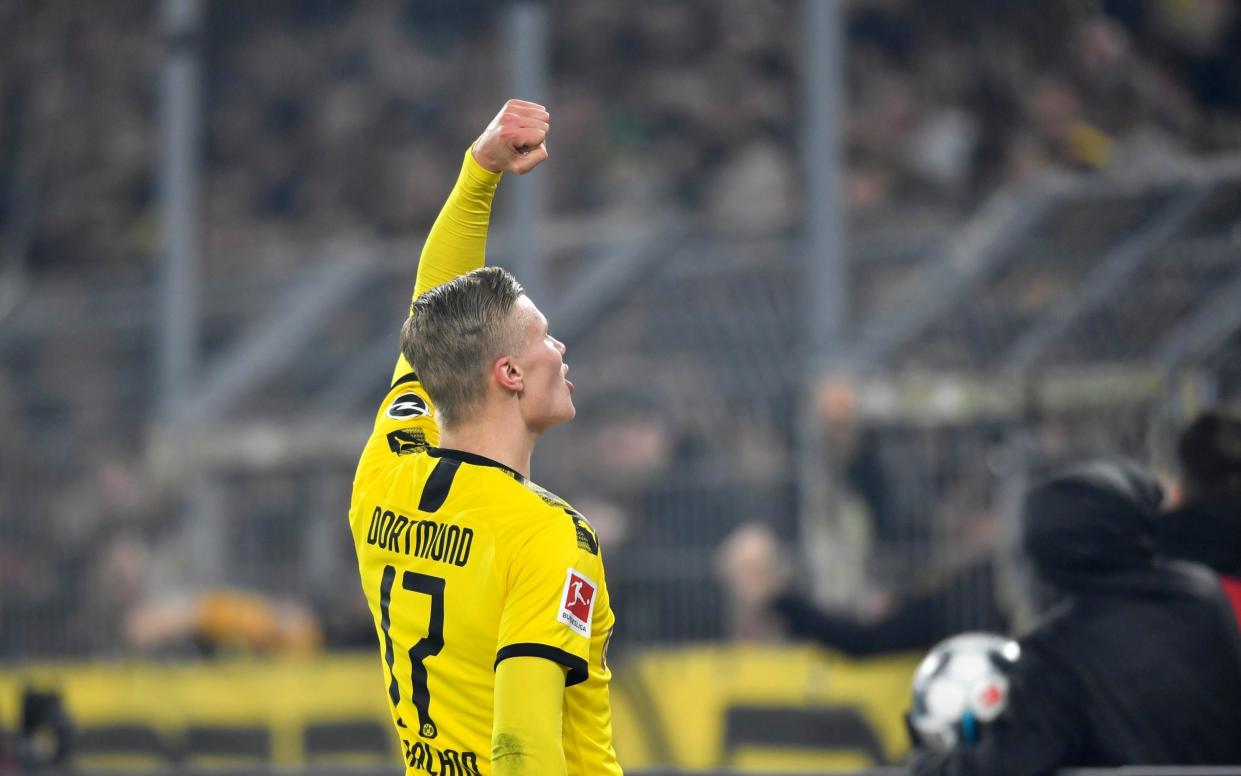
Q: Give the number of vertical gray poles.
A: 3